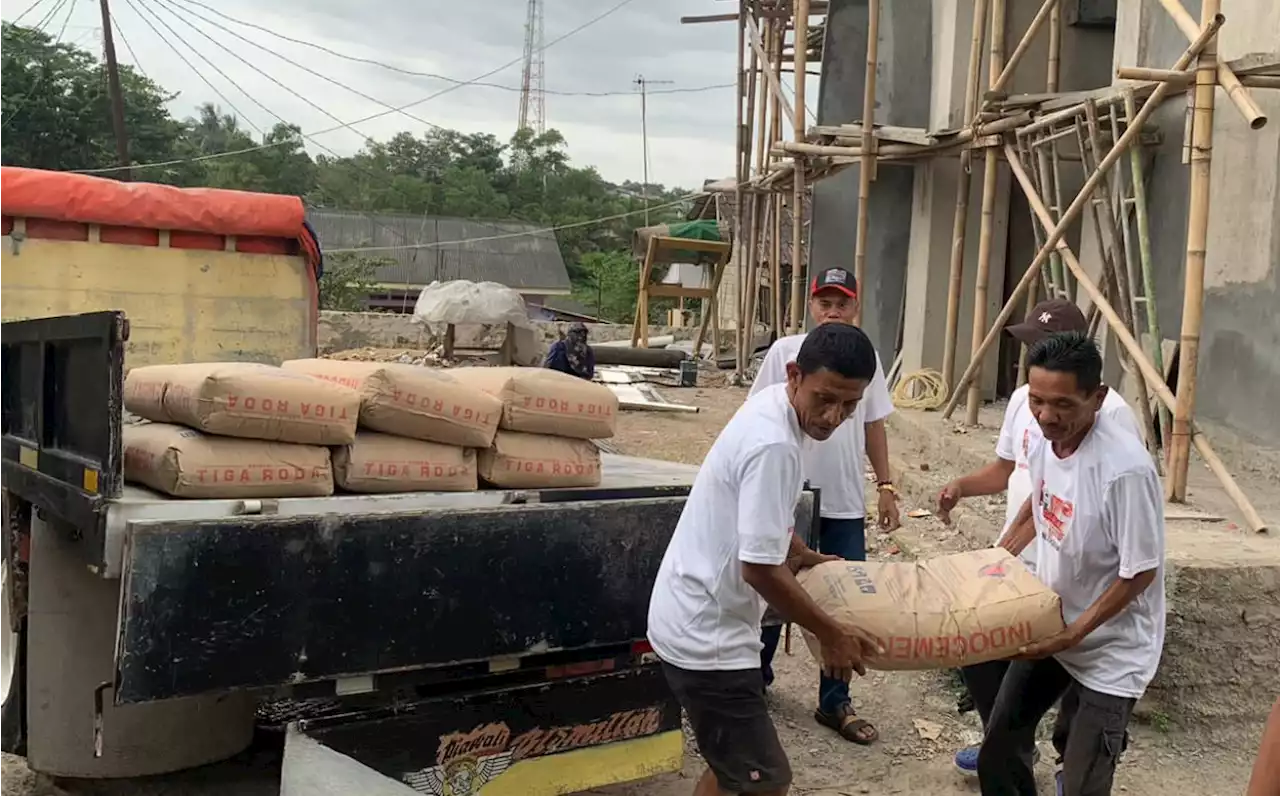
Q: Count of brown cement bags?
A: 7